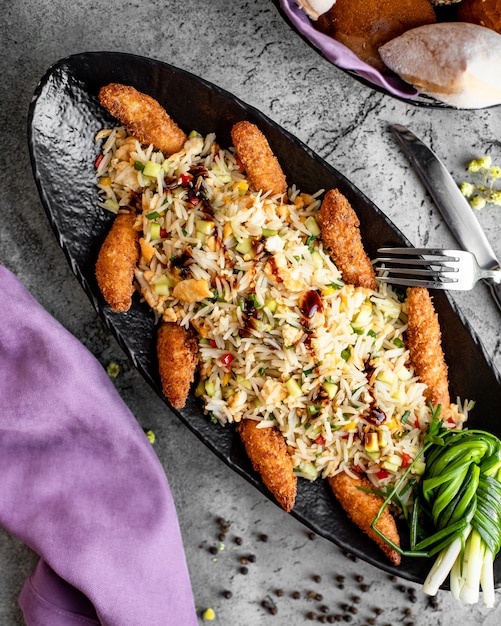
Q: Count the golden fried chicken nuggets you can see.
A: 8